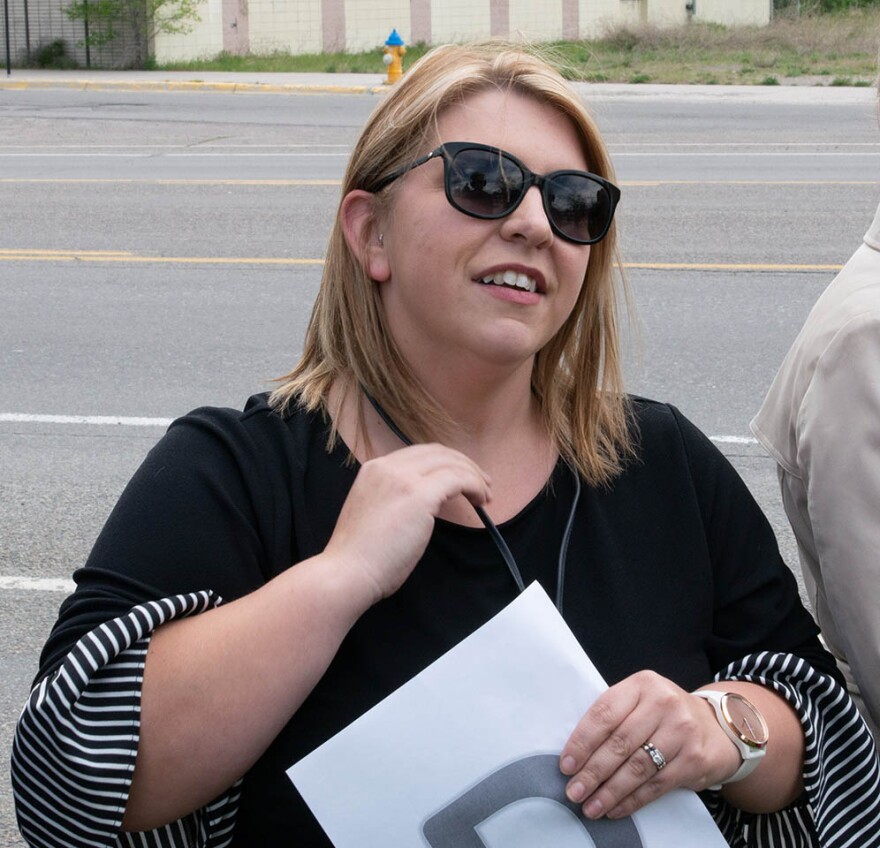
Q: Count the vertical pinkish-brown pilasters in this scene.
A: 5